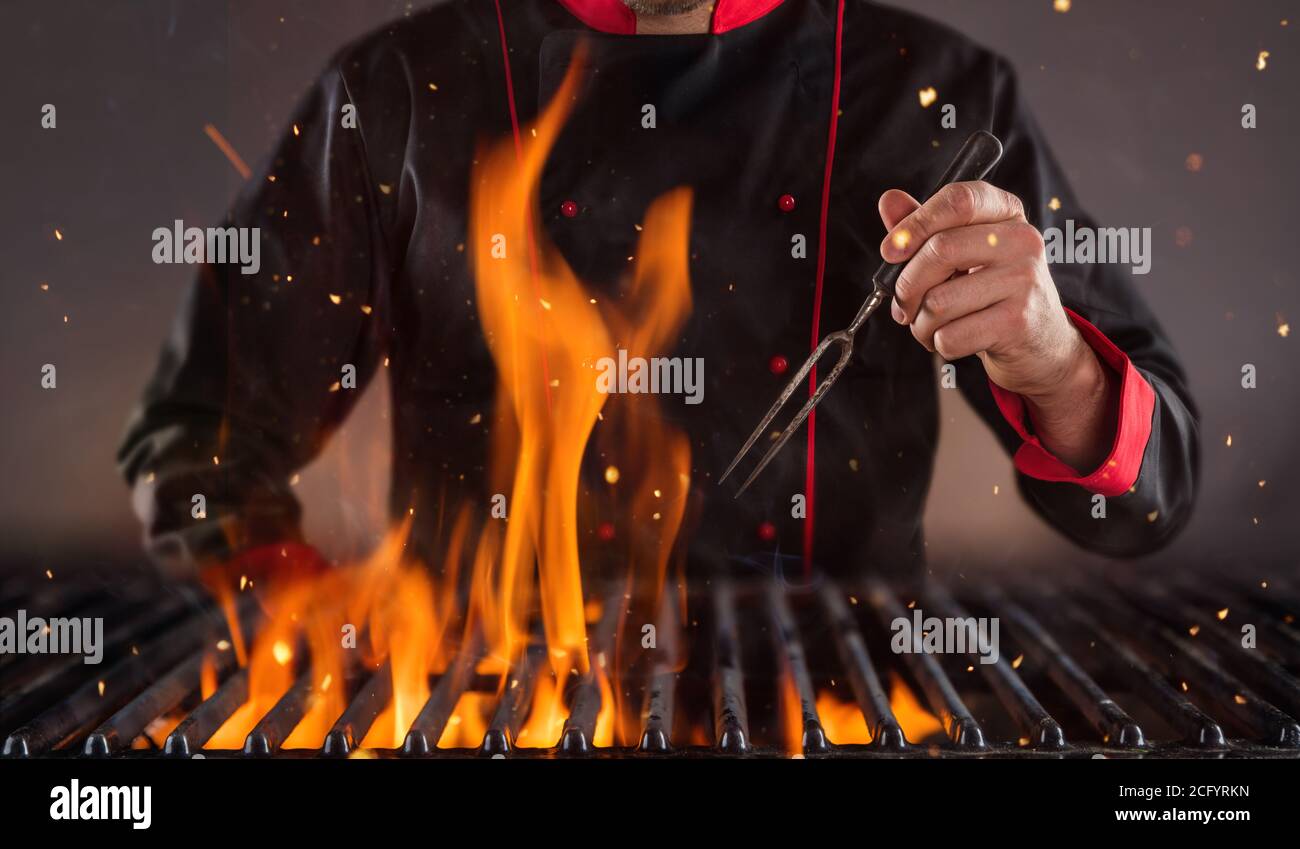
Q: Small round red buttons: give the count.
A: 5